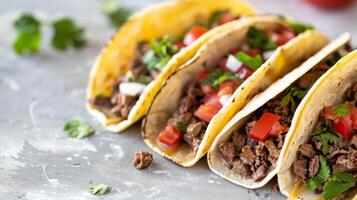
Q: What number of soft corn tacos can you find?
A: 4